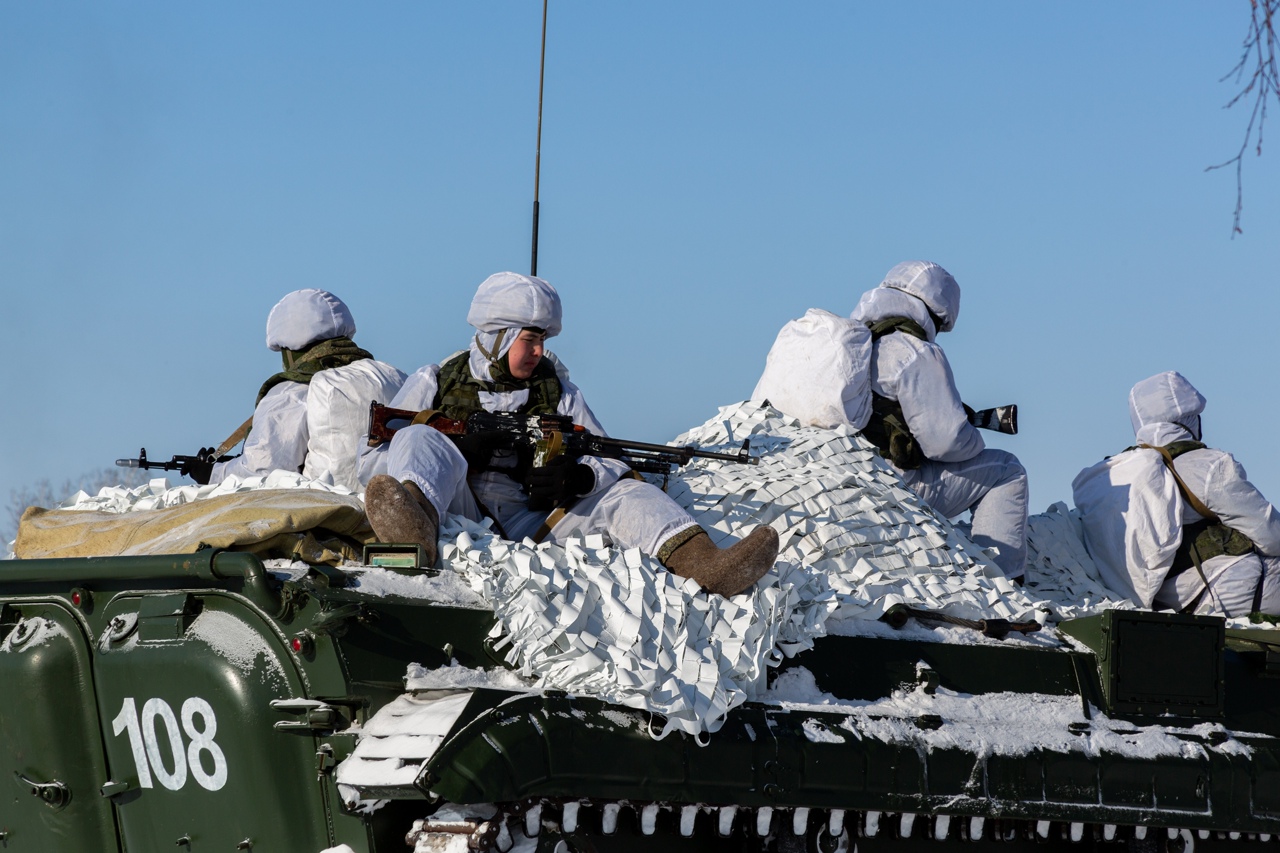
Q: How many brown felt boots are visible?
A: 2